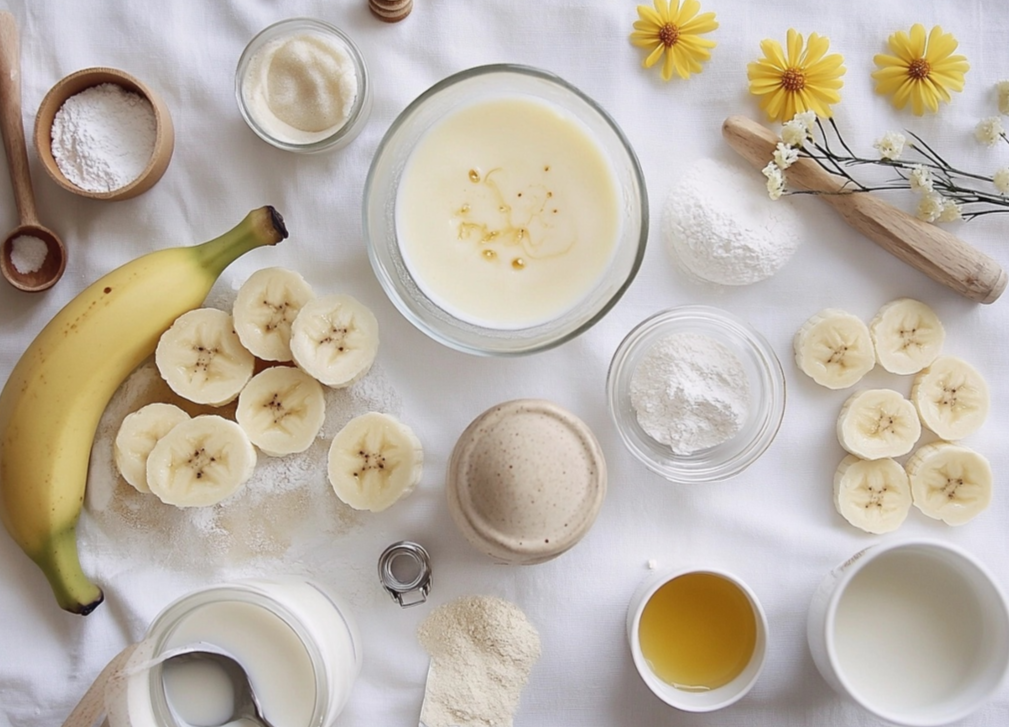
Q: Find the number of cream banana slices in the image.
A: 13